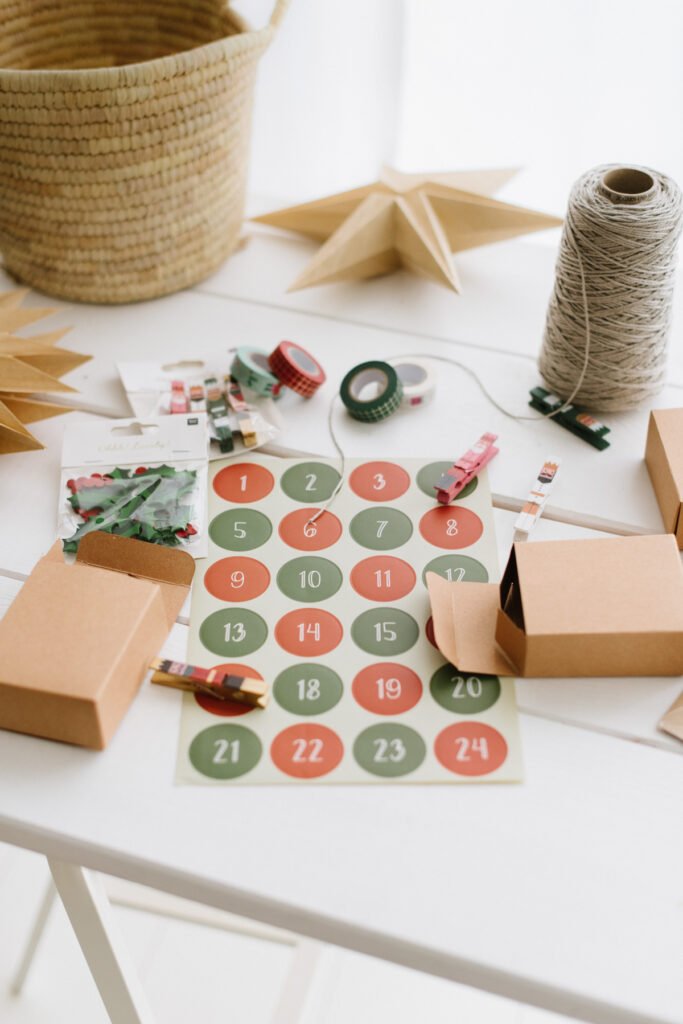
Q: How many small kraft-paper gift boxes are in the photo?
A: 3